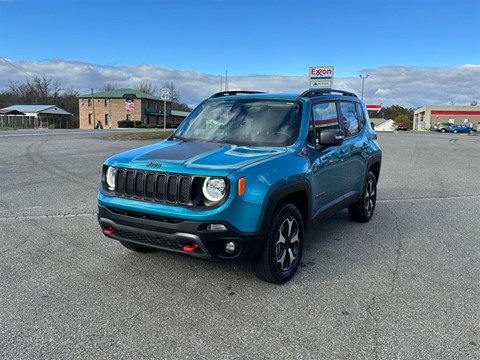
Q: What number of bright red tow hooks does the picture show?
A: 2